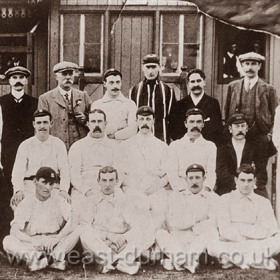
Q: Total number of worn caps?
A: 11